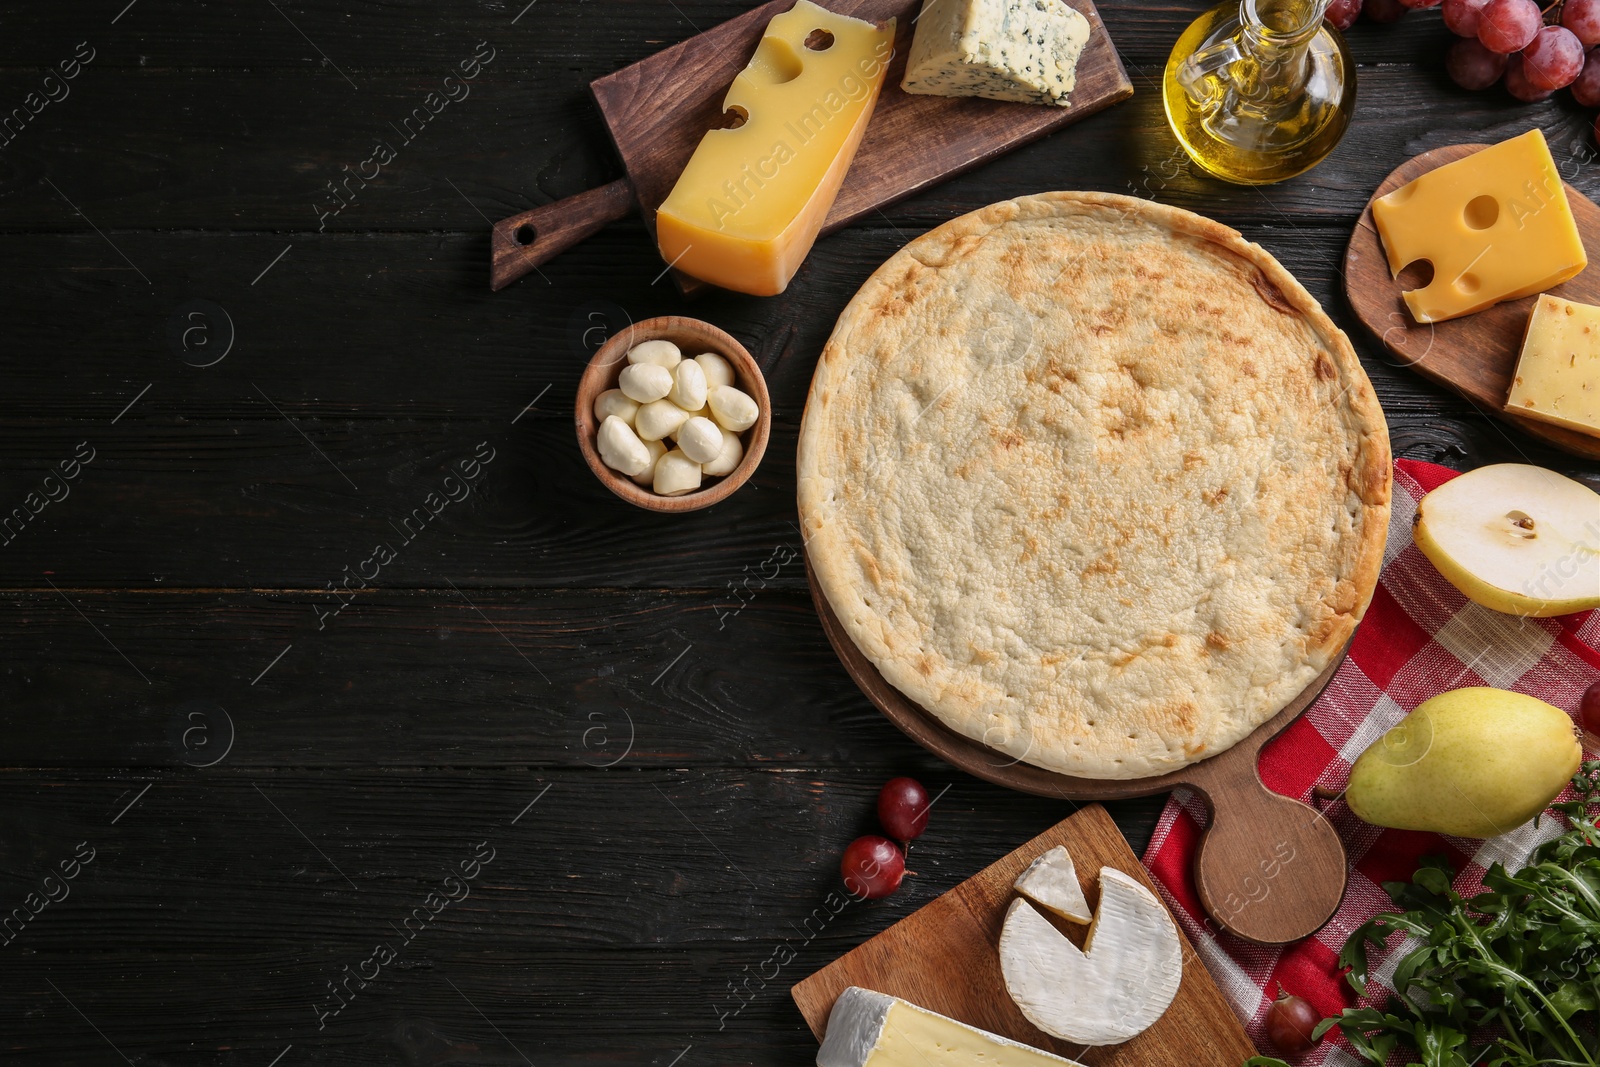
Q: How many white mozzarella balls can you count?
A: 12